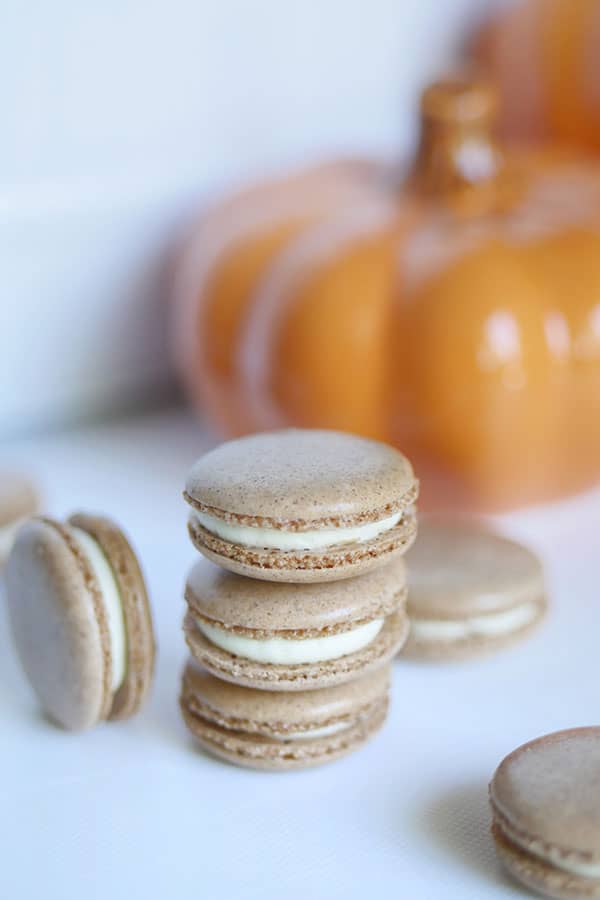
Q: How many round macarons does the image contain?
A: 7